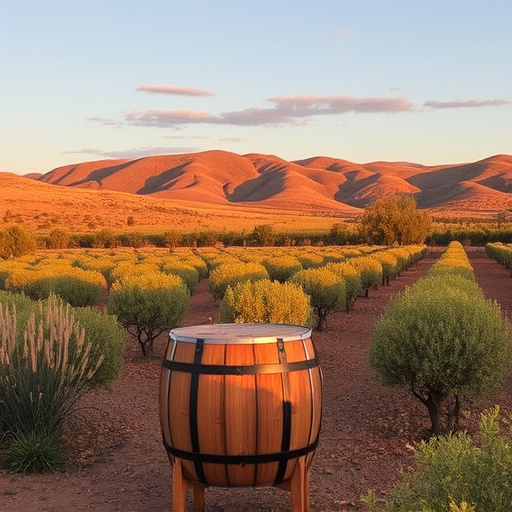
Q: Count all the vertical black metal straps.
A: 2